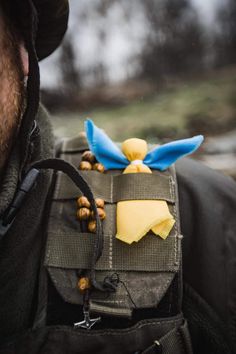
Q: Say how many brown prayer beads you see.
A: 9